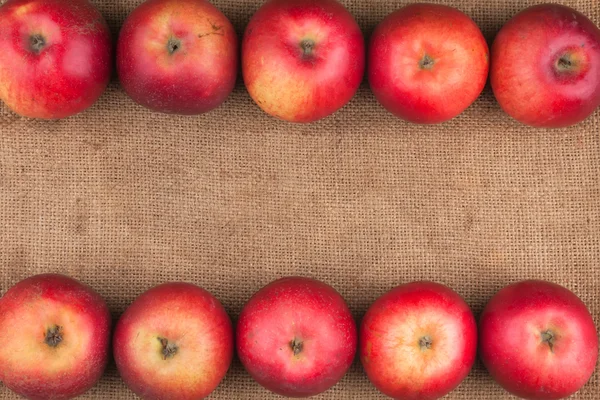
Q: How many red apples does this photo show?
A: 10